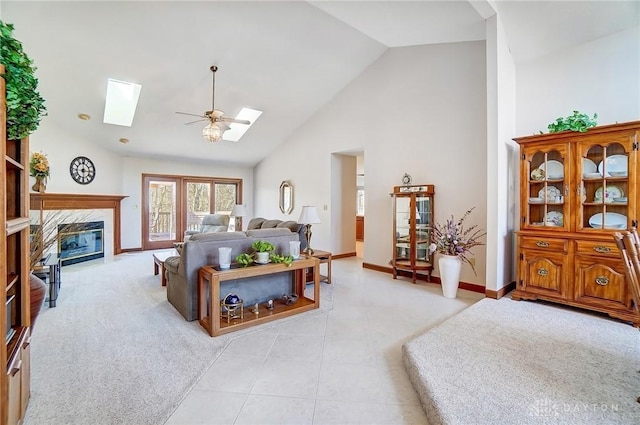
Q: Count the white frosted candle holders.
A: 2